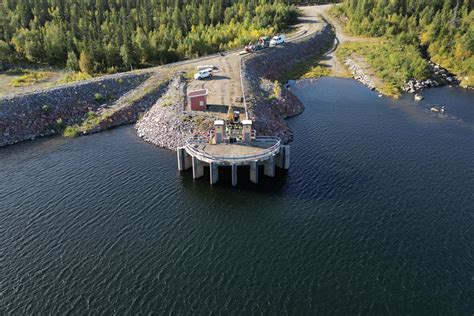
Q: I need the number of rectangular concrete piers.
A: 7